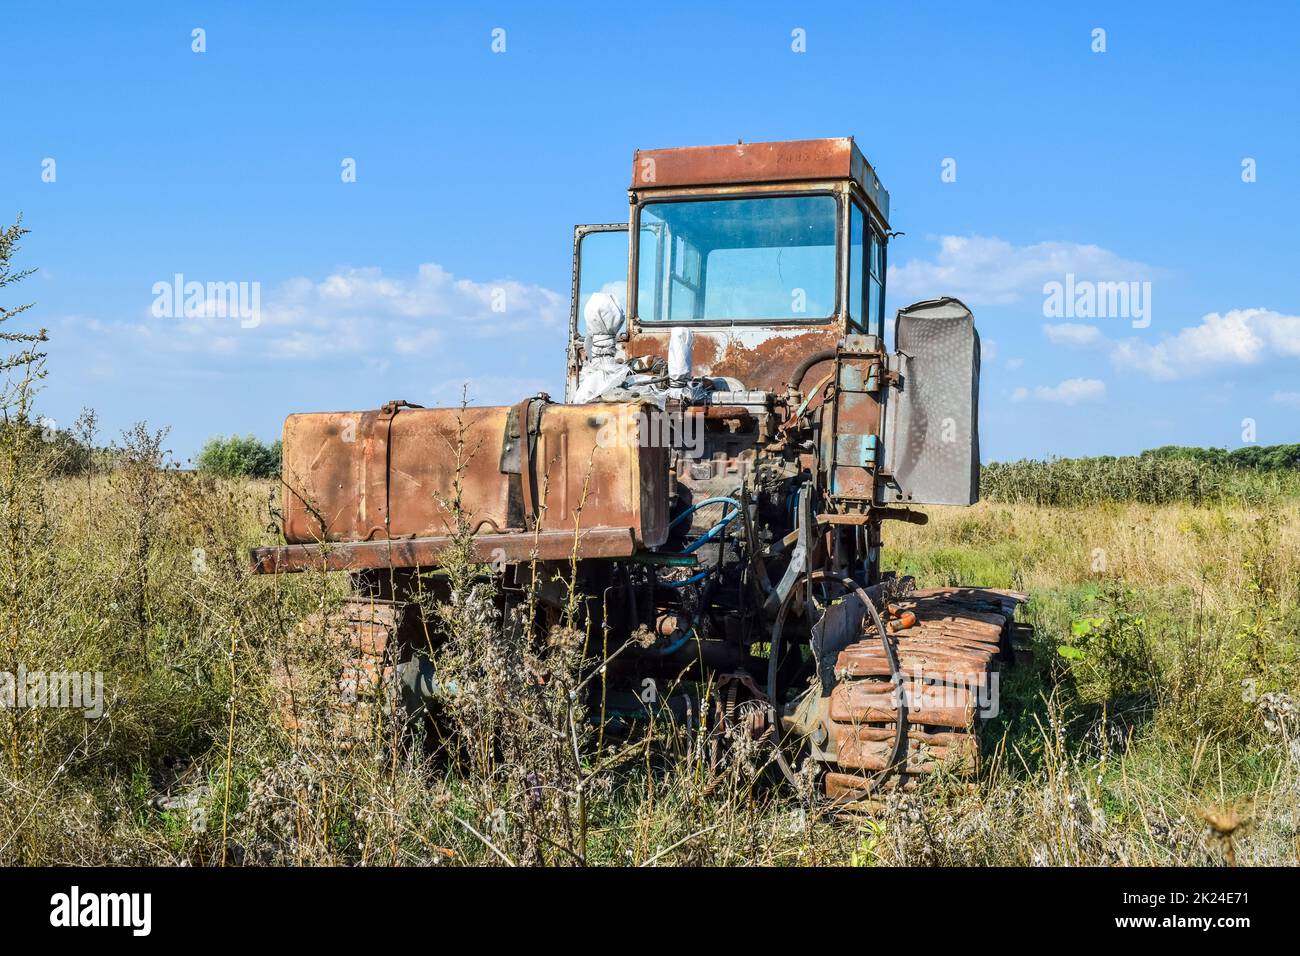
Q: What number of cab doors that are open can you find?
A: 1